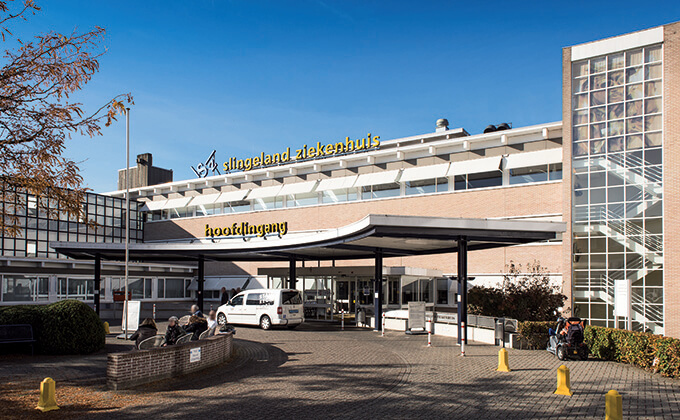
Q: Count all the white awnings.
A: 11